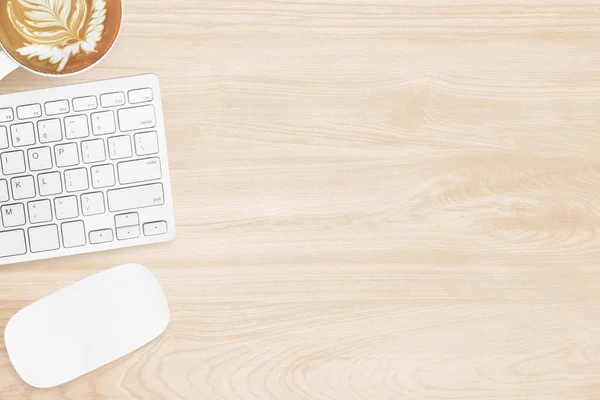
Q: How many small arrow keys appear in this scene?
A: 4